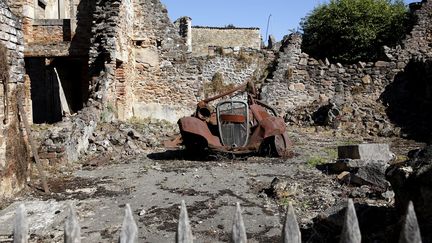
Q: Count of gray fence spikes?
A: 8